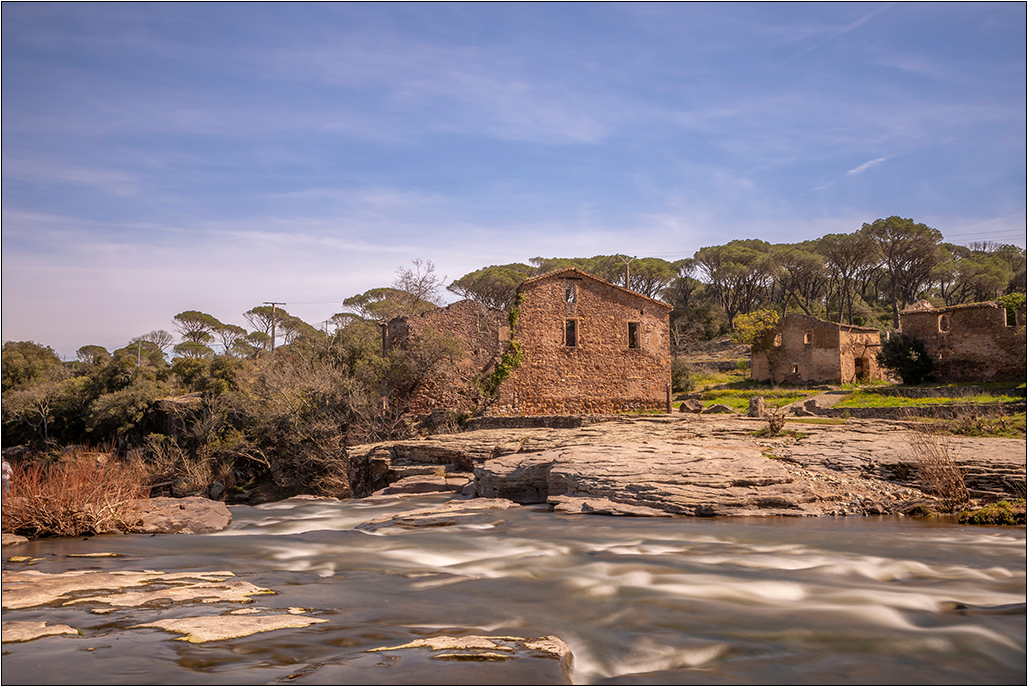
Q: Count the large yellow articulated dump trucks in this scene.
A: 0